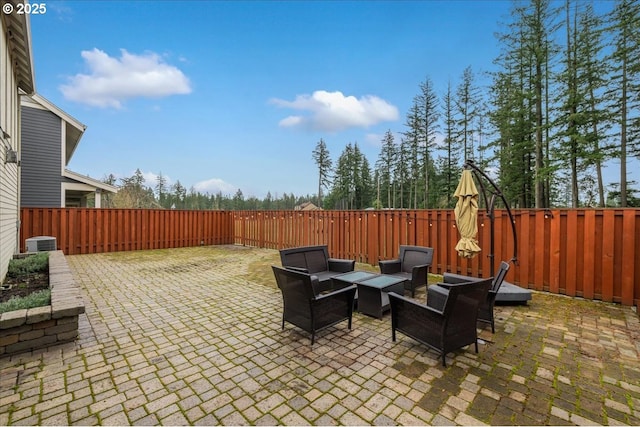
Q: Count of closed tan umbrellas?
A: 1